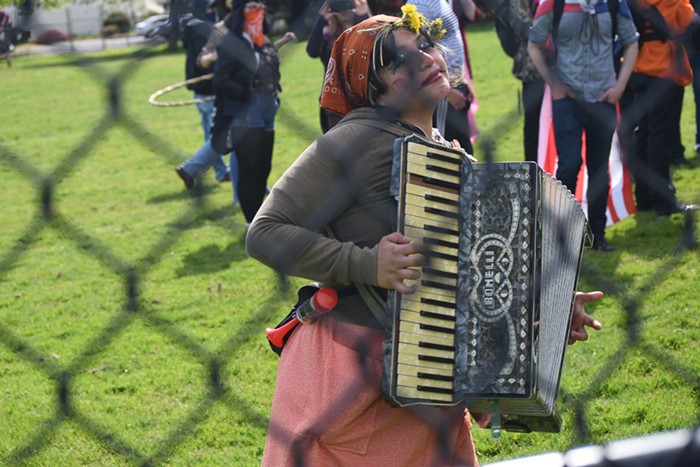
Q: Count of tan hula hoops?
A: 1